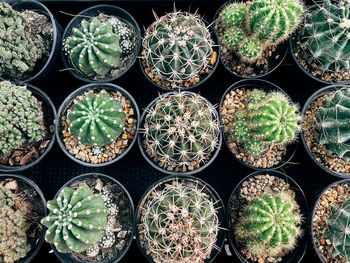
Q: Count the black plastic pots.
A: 15